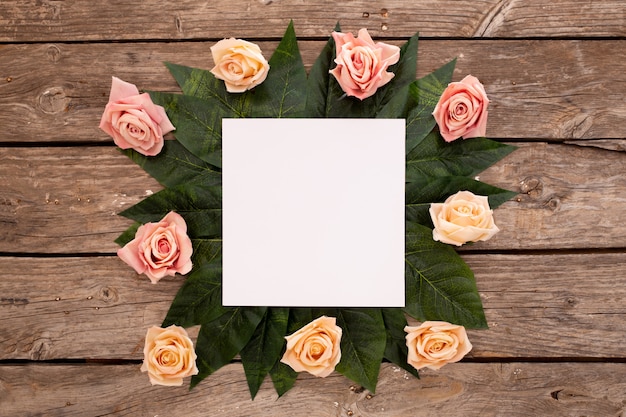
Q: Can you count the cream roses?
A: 5